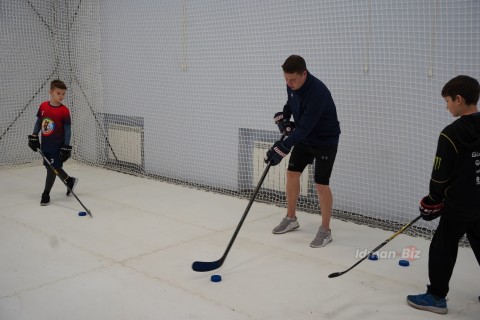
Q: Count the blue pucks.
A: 4